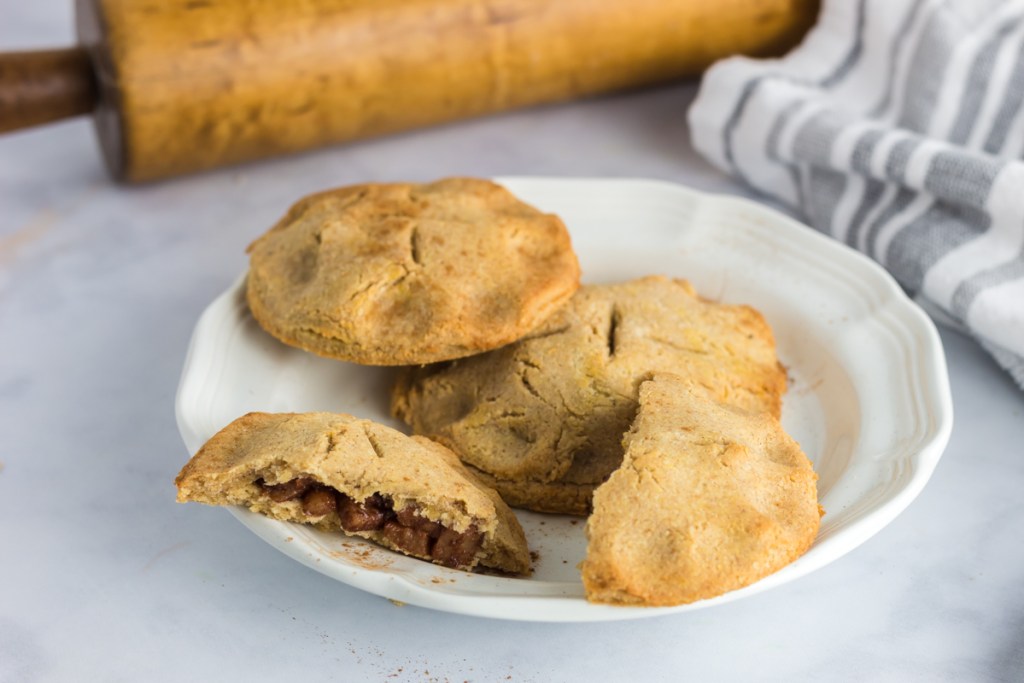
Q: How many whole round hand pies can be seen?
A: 2